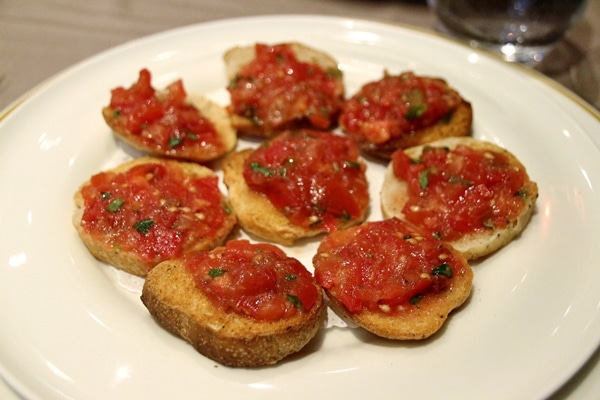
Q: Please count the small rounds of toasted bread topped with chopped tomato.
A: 8